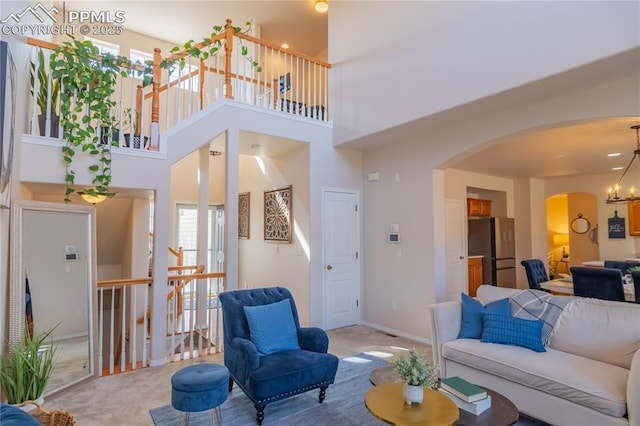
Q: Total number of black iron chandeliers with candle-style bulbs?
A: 1